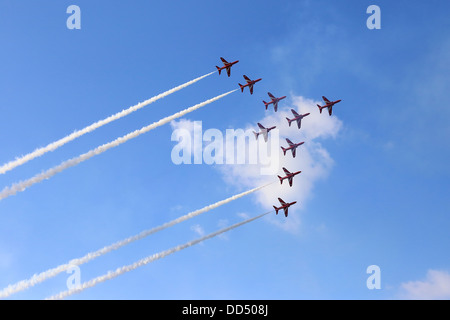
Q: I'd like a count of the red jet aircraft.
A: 9